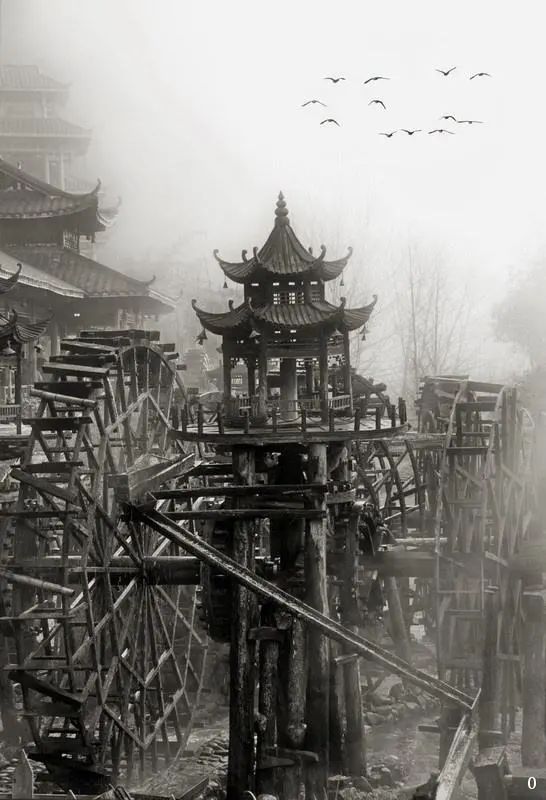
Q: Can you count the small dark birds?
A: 12